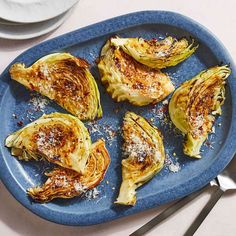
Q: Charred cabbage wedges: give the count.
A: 7